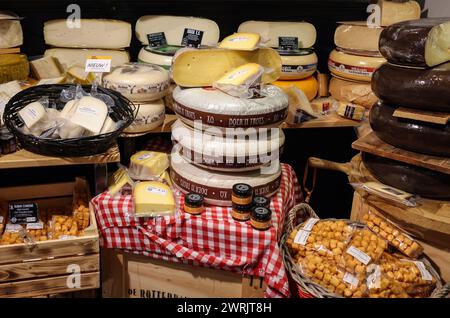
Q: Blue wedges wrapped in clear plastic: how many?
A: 0